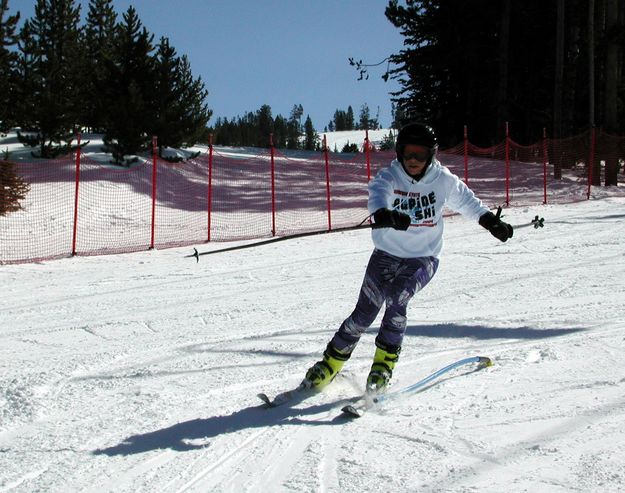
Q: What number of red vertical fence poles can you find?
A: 10